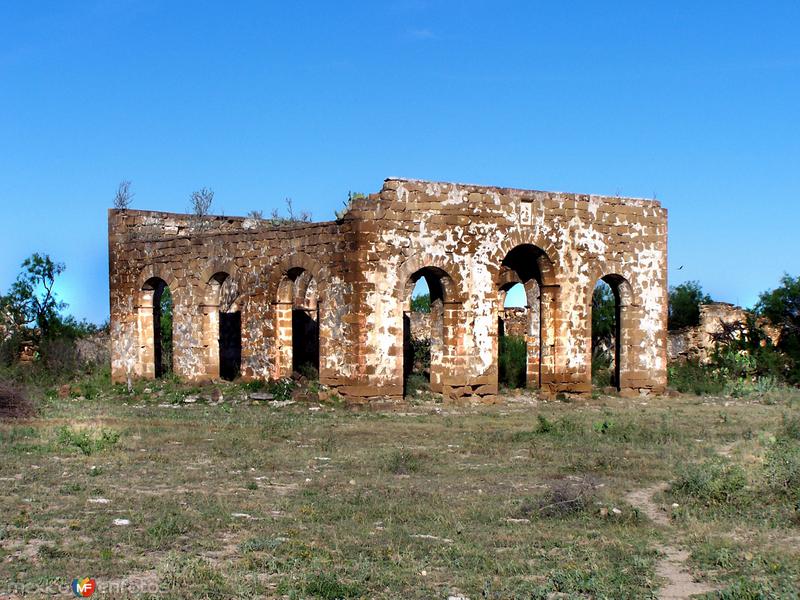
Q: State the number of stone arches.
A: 6